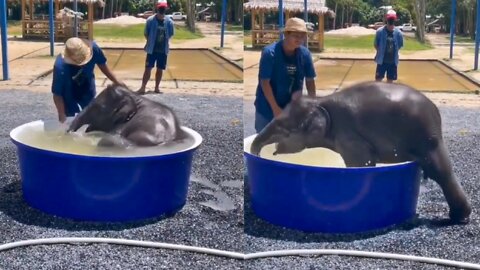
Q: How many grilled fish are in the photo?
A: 0